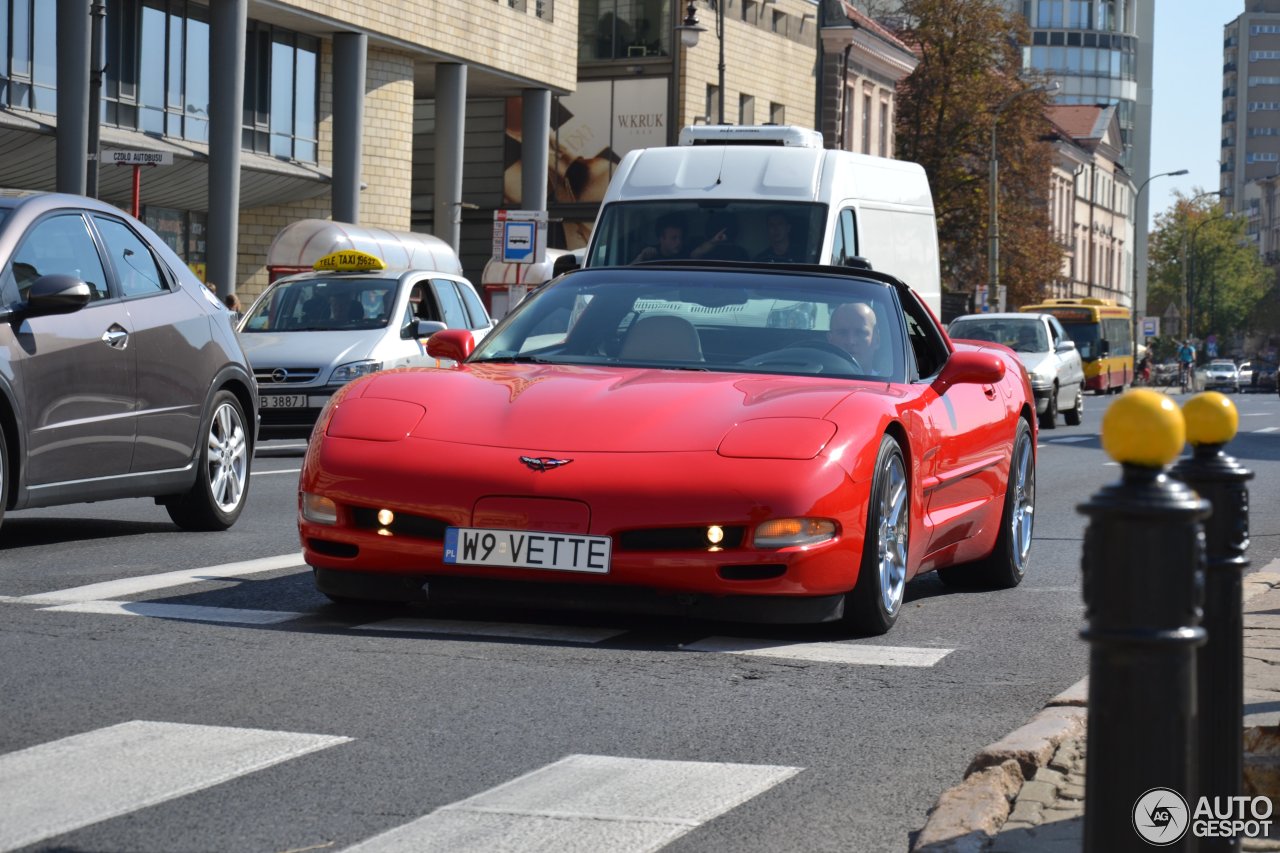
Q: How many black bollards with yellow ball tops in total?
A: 2